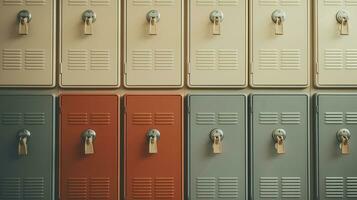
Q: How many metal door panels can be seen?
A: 12